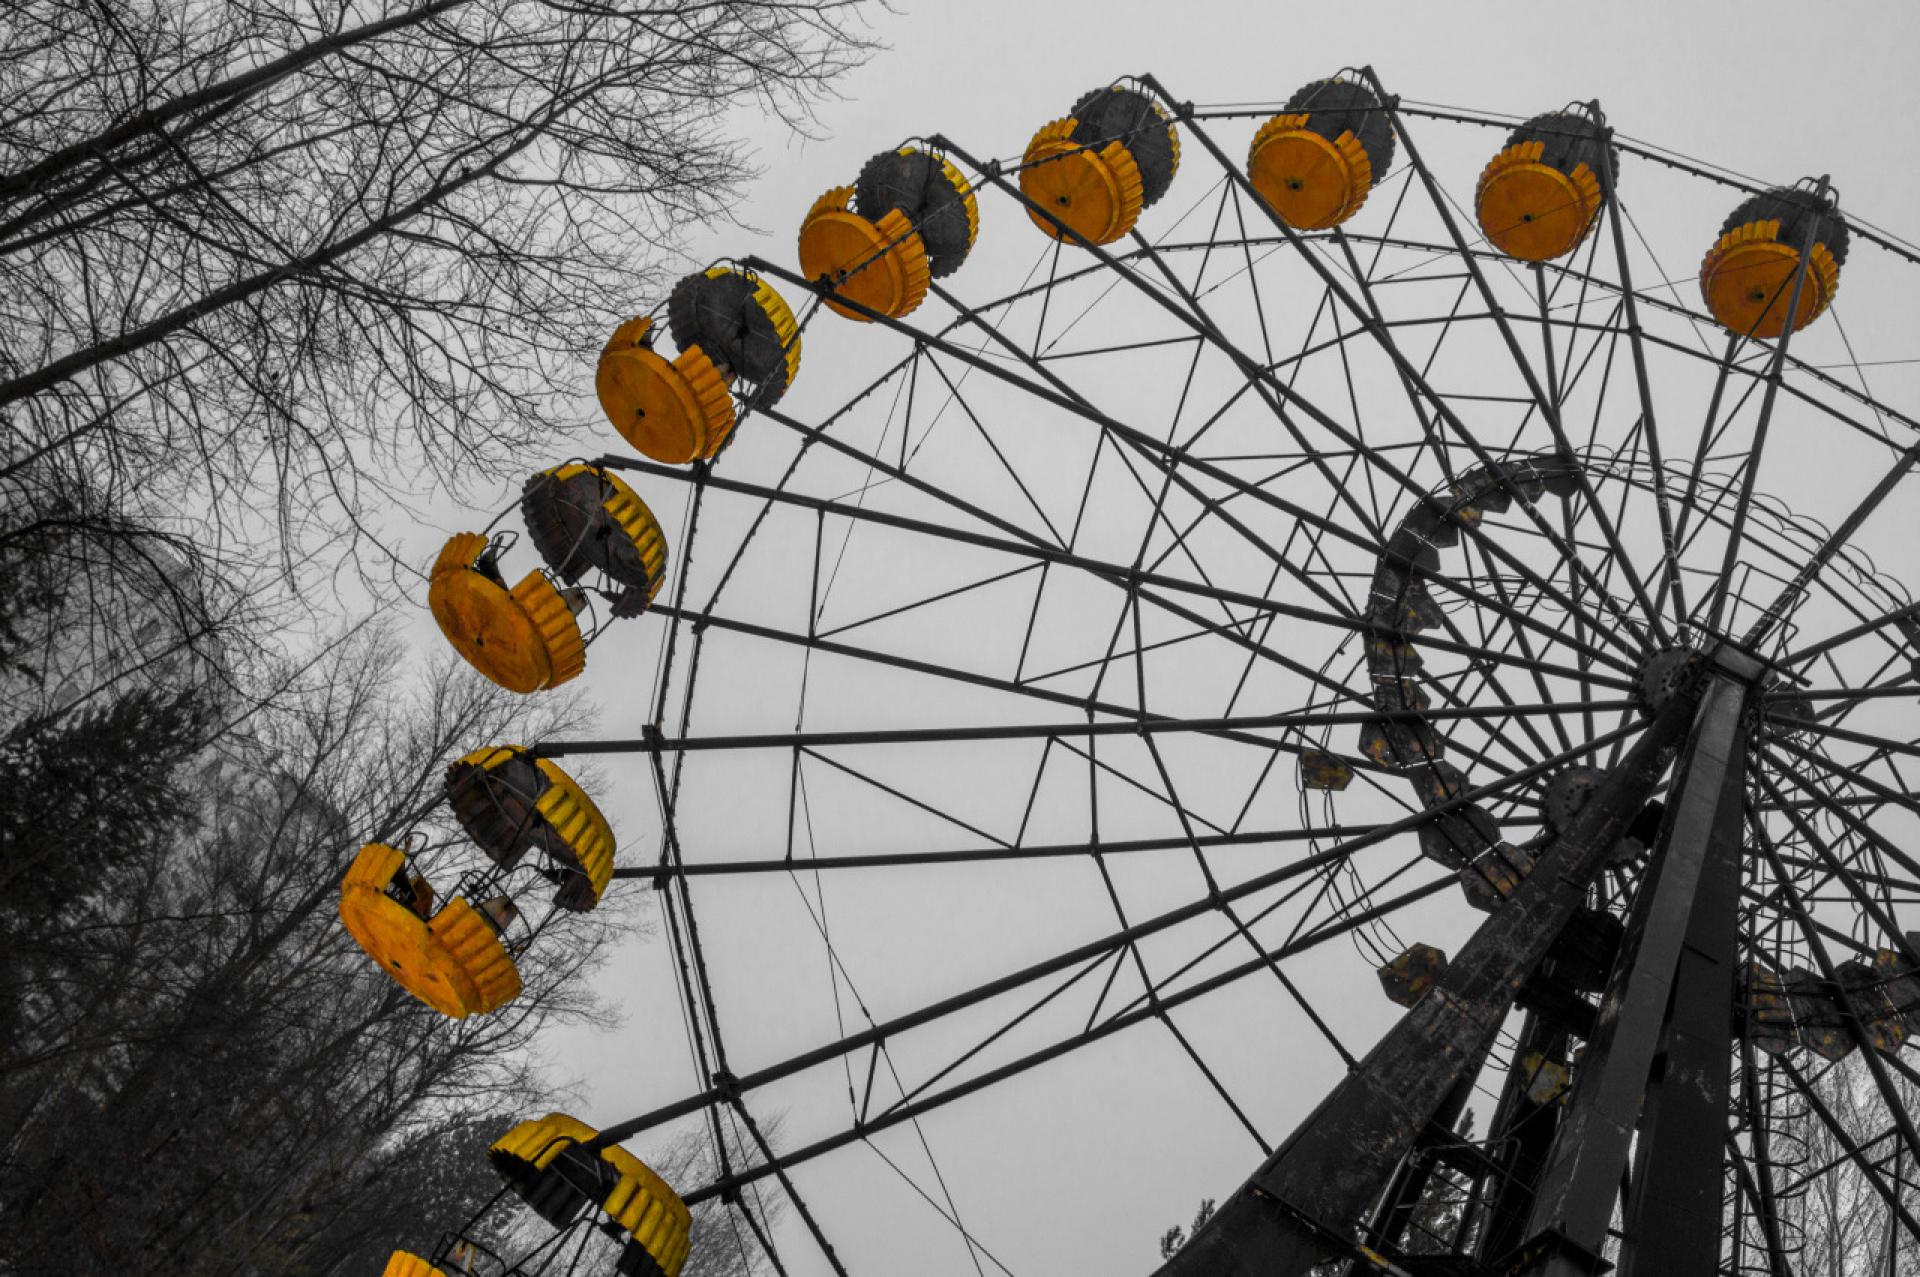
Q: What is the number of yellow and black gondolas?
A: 9